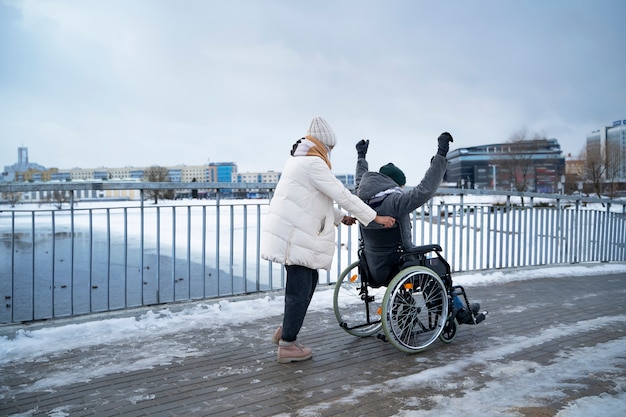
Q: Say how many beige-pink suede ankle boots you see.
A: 2